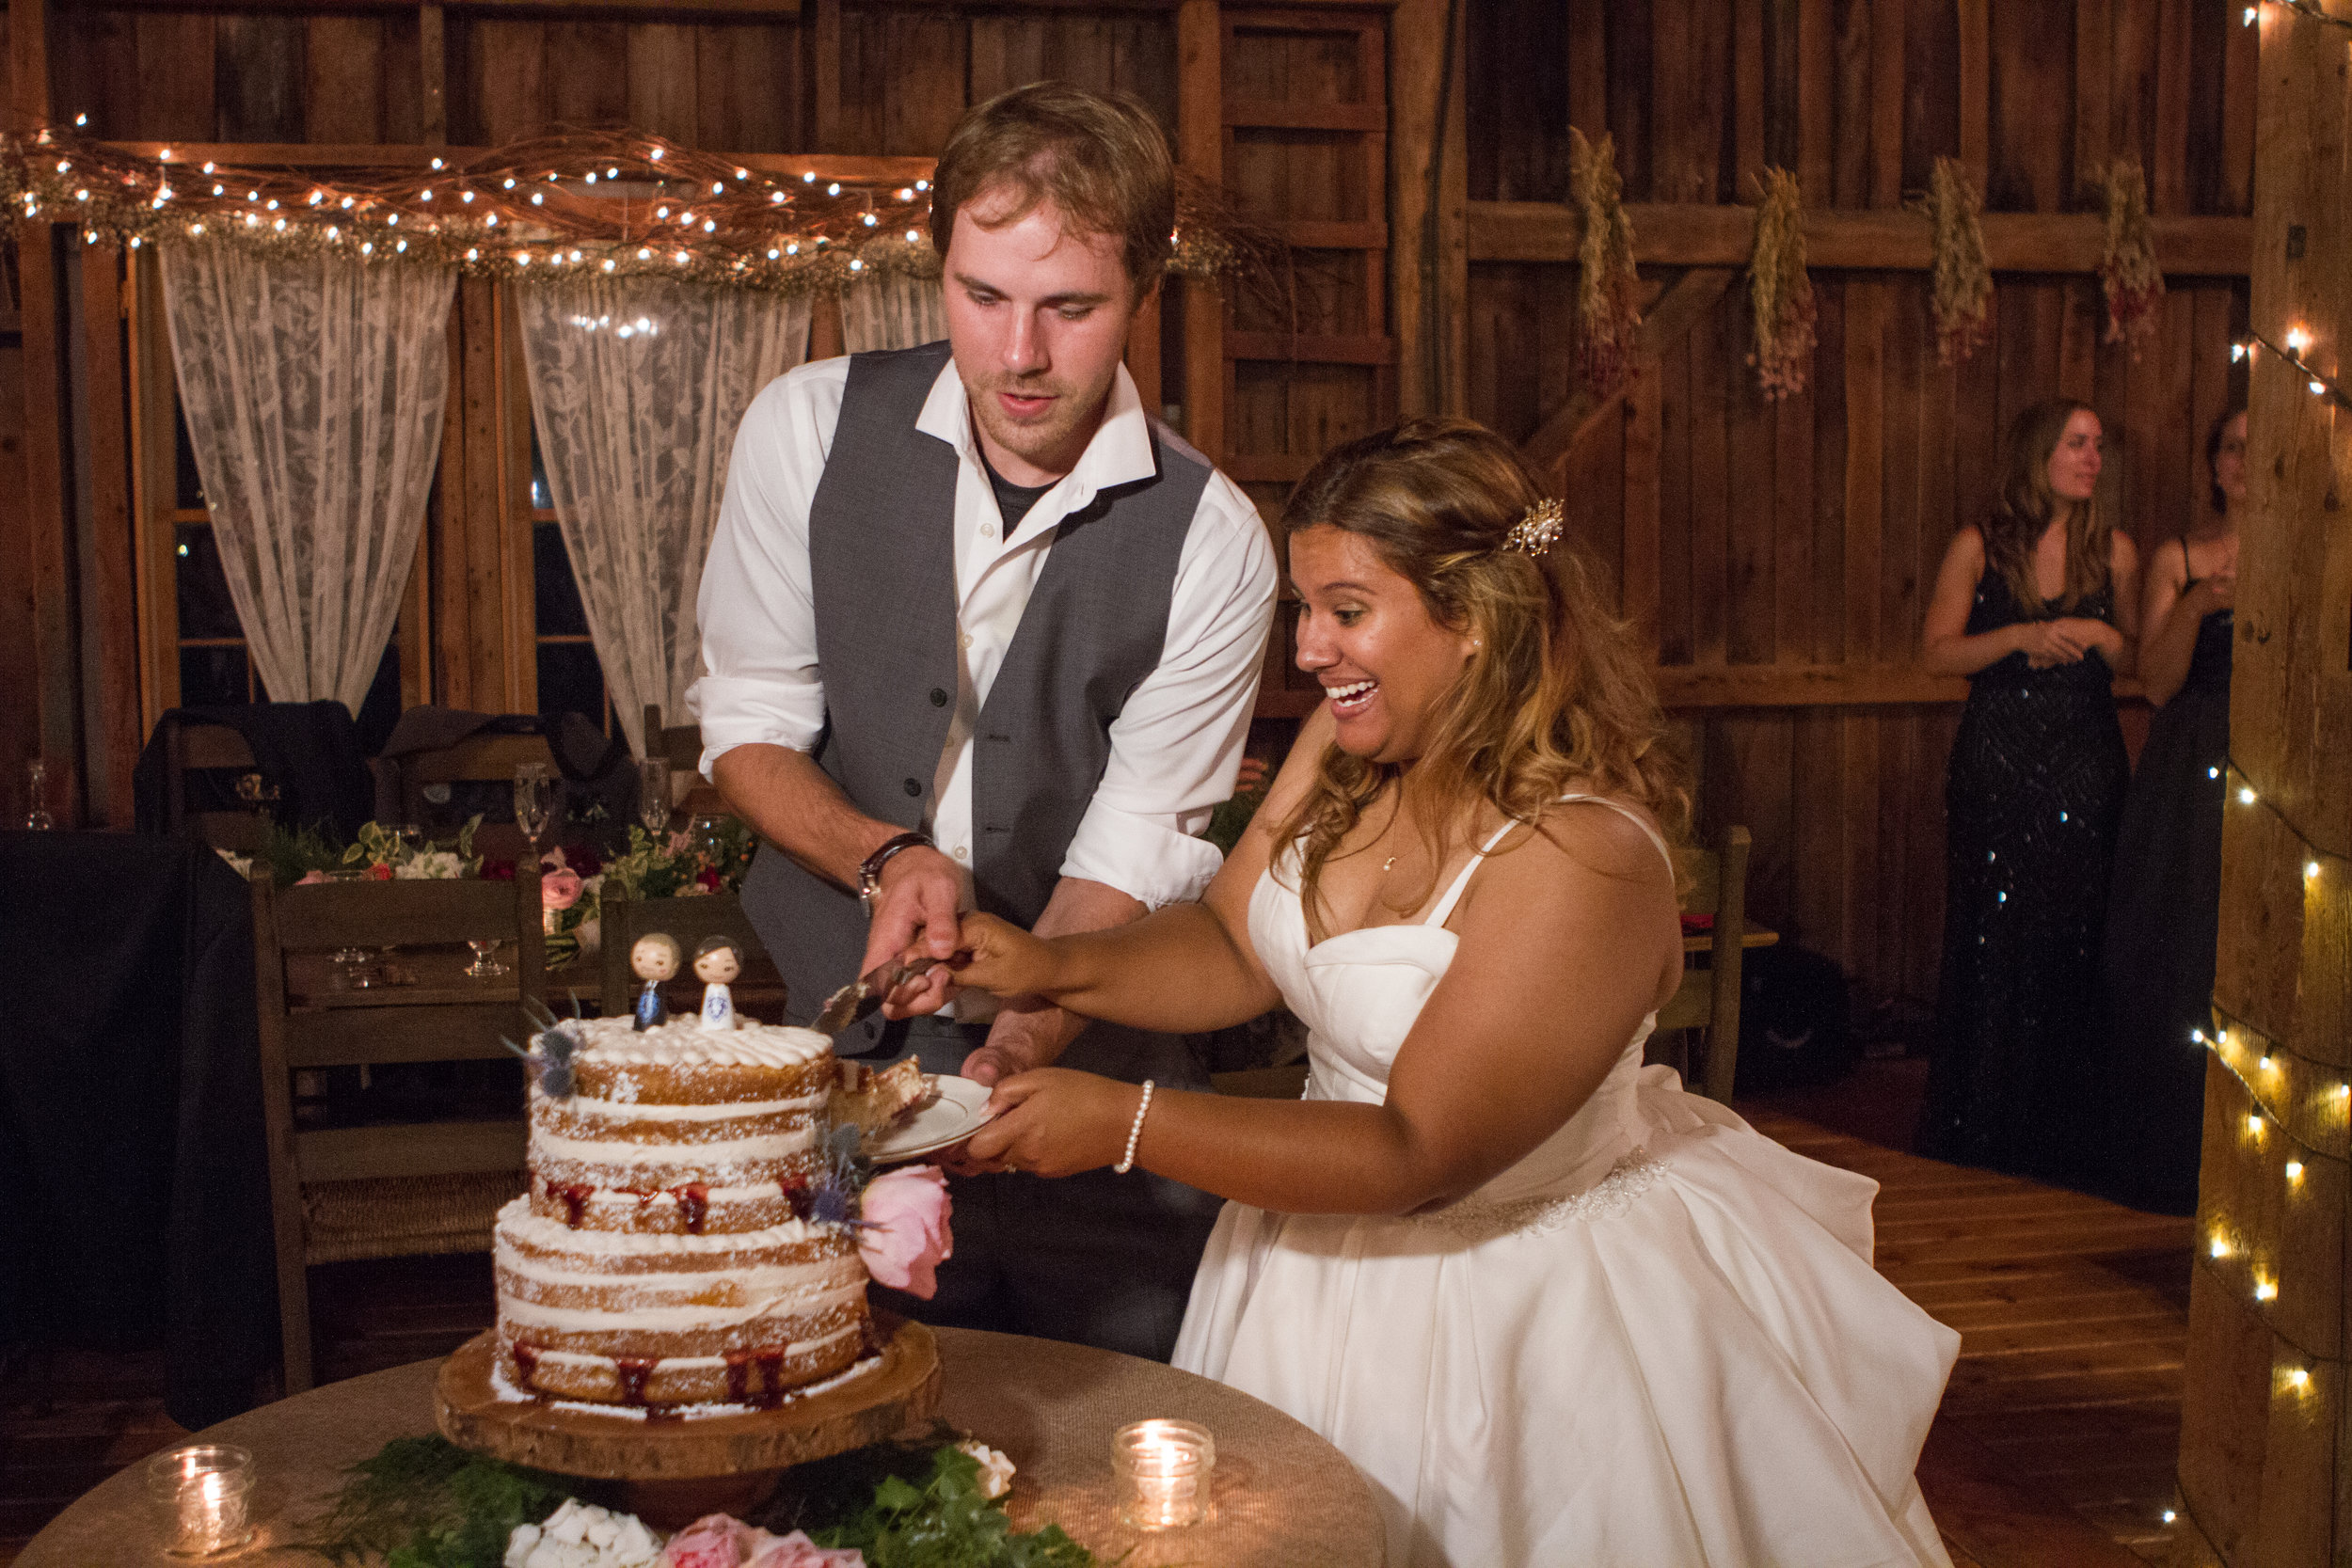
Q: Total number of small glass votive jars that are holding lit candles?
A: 2